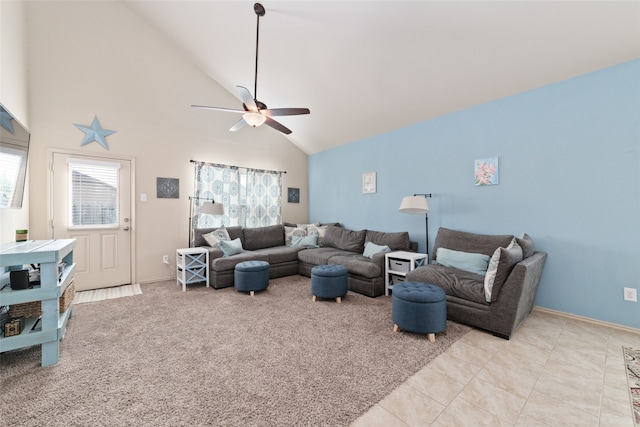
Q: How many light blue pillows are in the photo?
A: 4